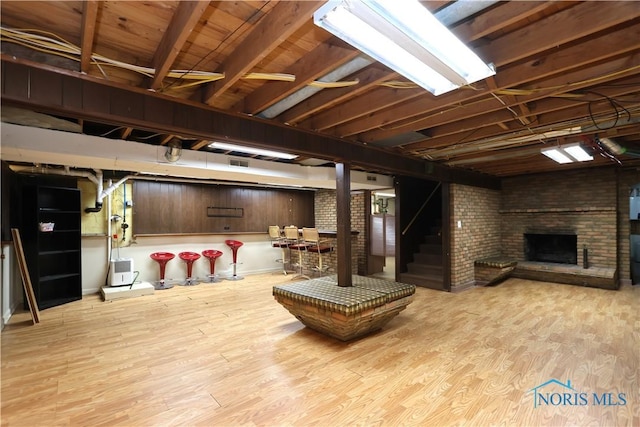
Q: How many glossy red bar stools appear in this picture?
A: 4